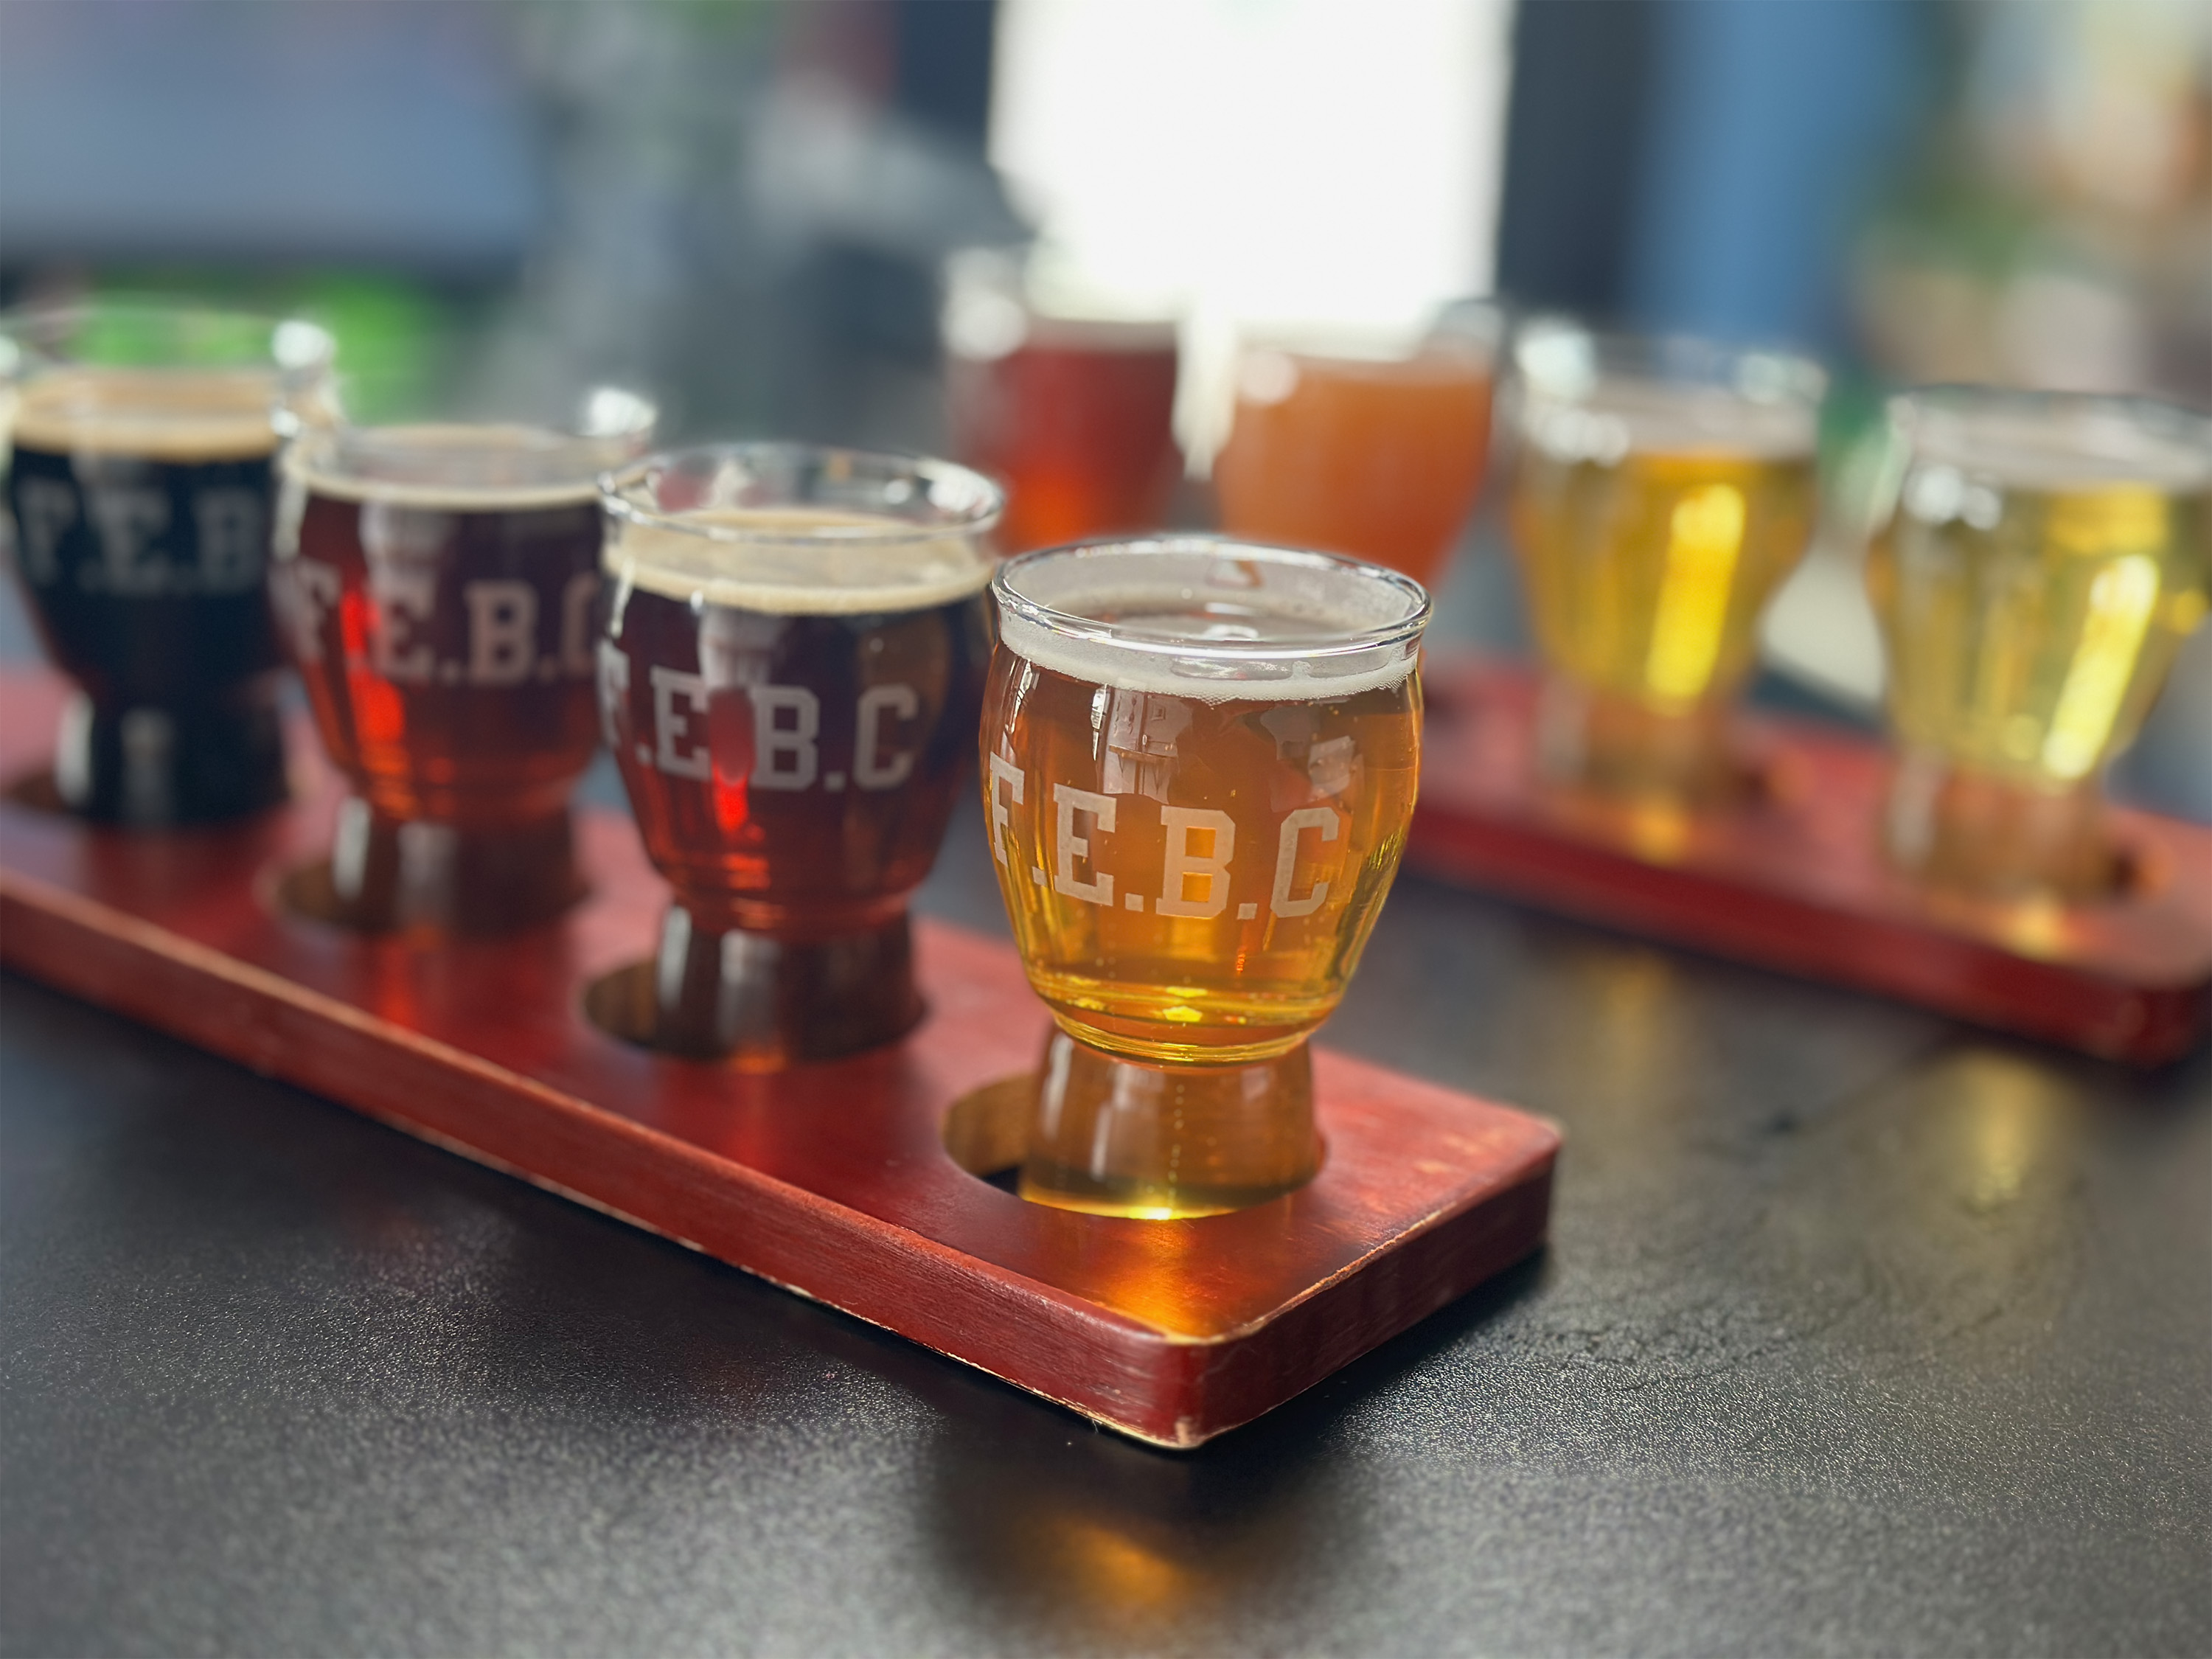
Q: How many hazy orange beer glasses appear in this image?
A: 1